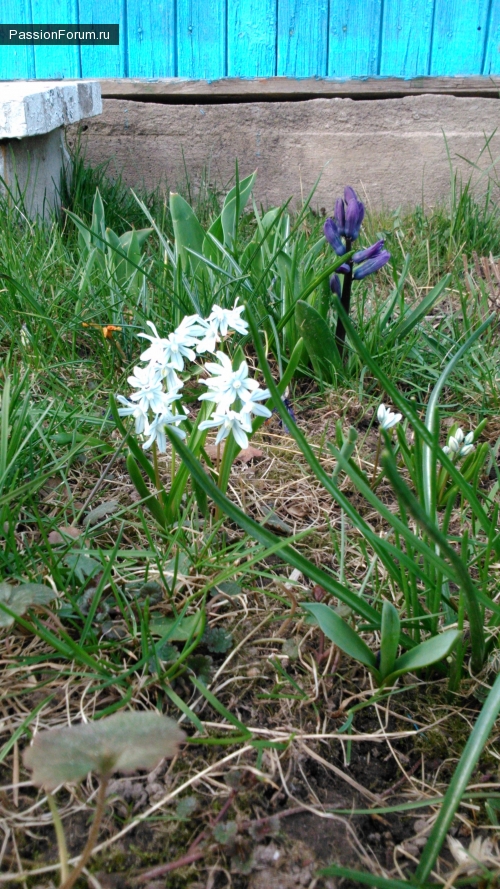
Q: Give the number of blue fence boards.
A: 11